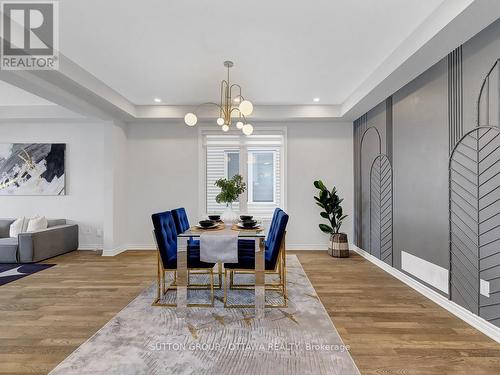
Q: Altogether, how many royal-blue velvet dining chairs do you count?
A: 4